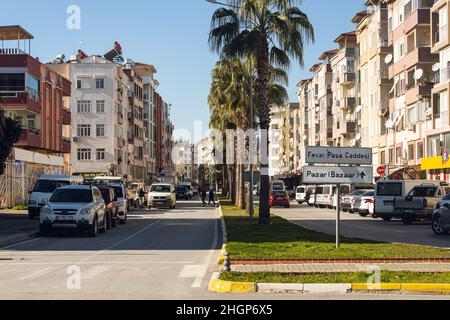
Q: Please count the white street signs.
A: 2